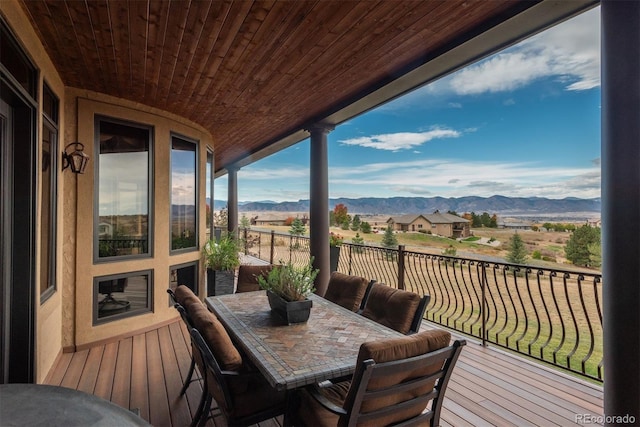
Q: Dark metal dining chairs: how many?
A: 6